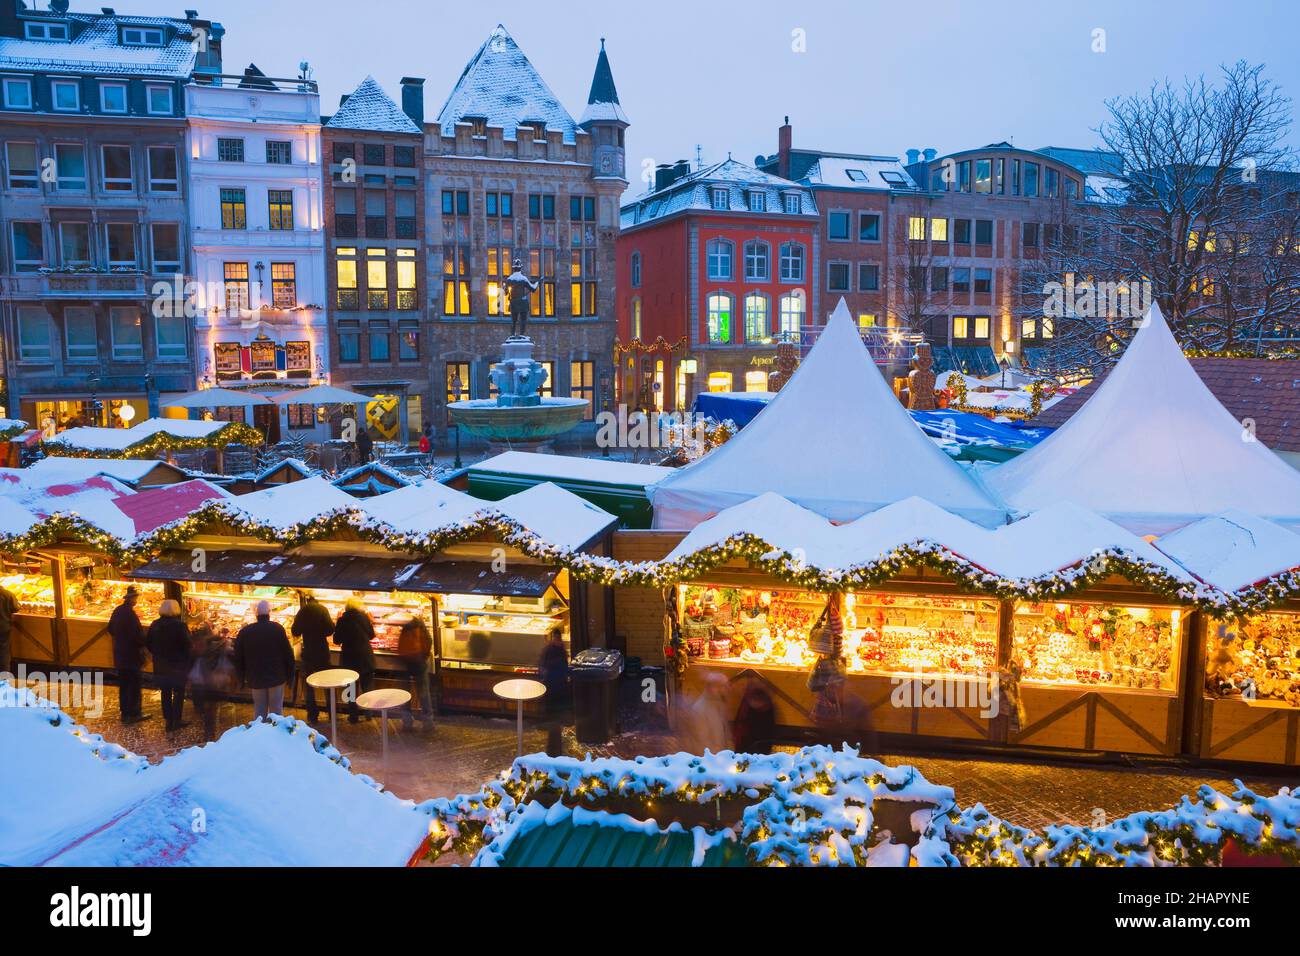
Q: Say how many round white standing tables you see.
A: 3